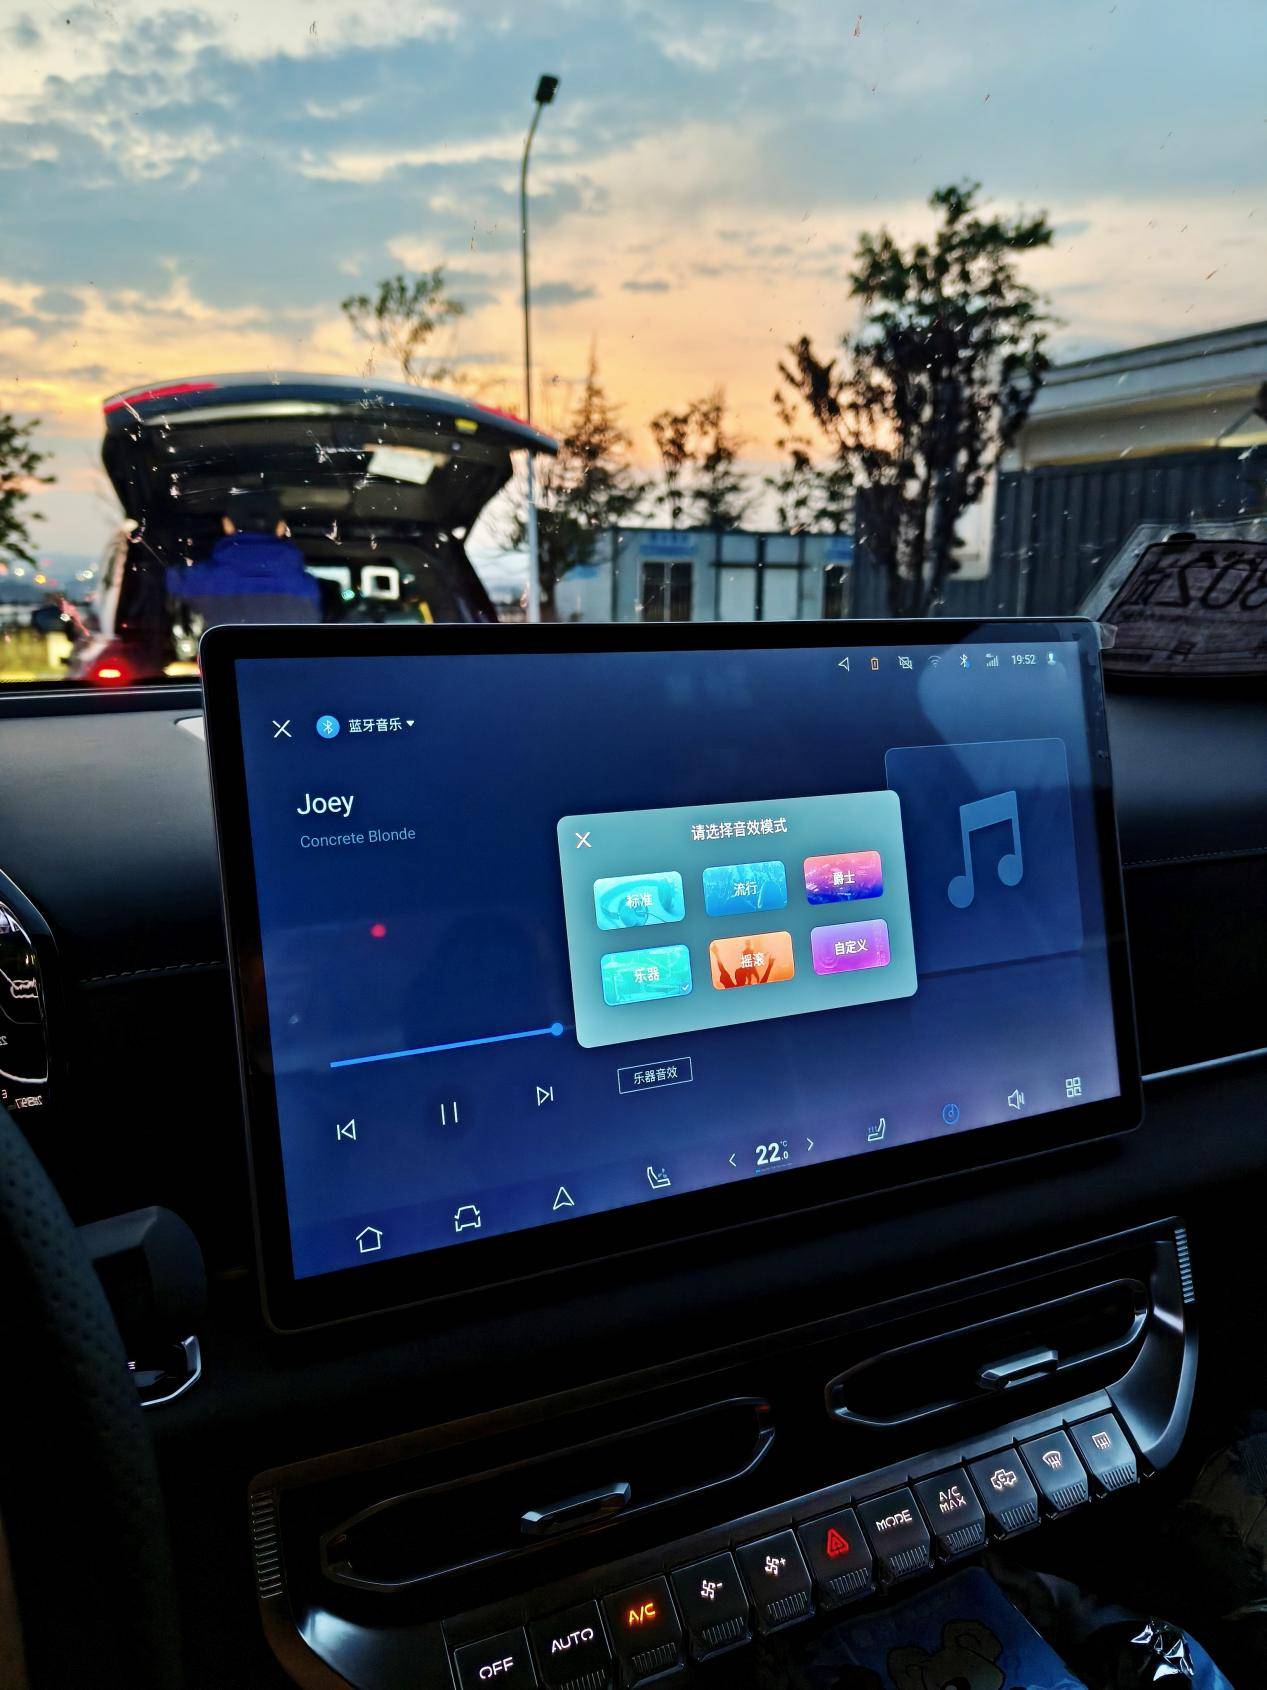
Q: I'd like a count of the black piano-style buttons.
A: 11